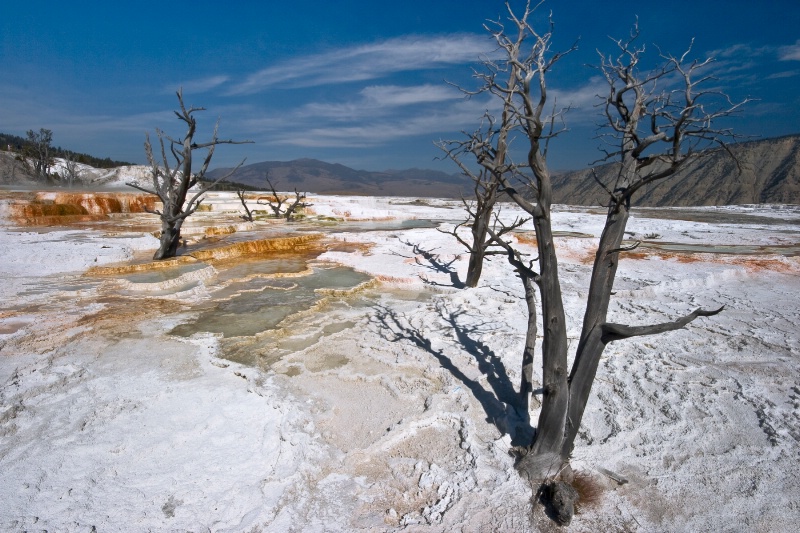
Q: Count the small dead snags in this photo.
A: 3